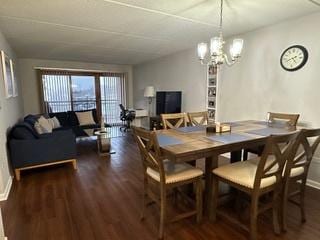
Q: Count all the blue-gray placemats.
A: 6